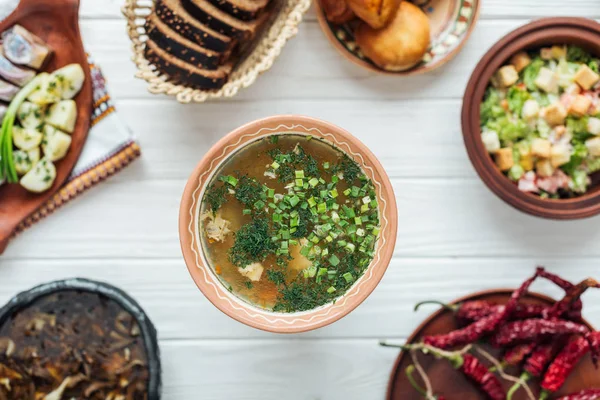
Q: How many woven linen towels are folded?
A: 1